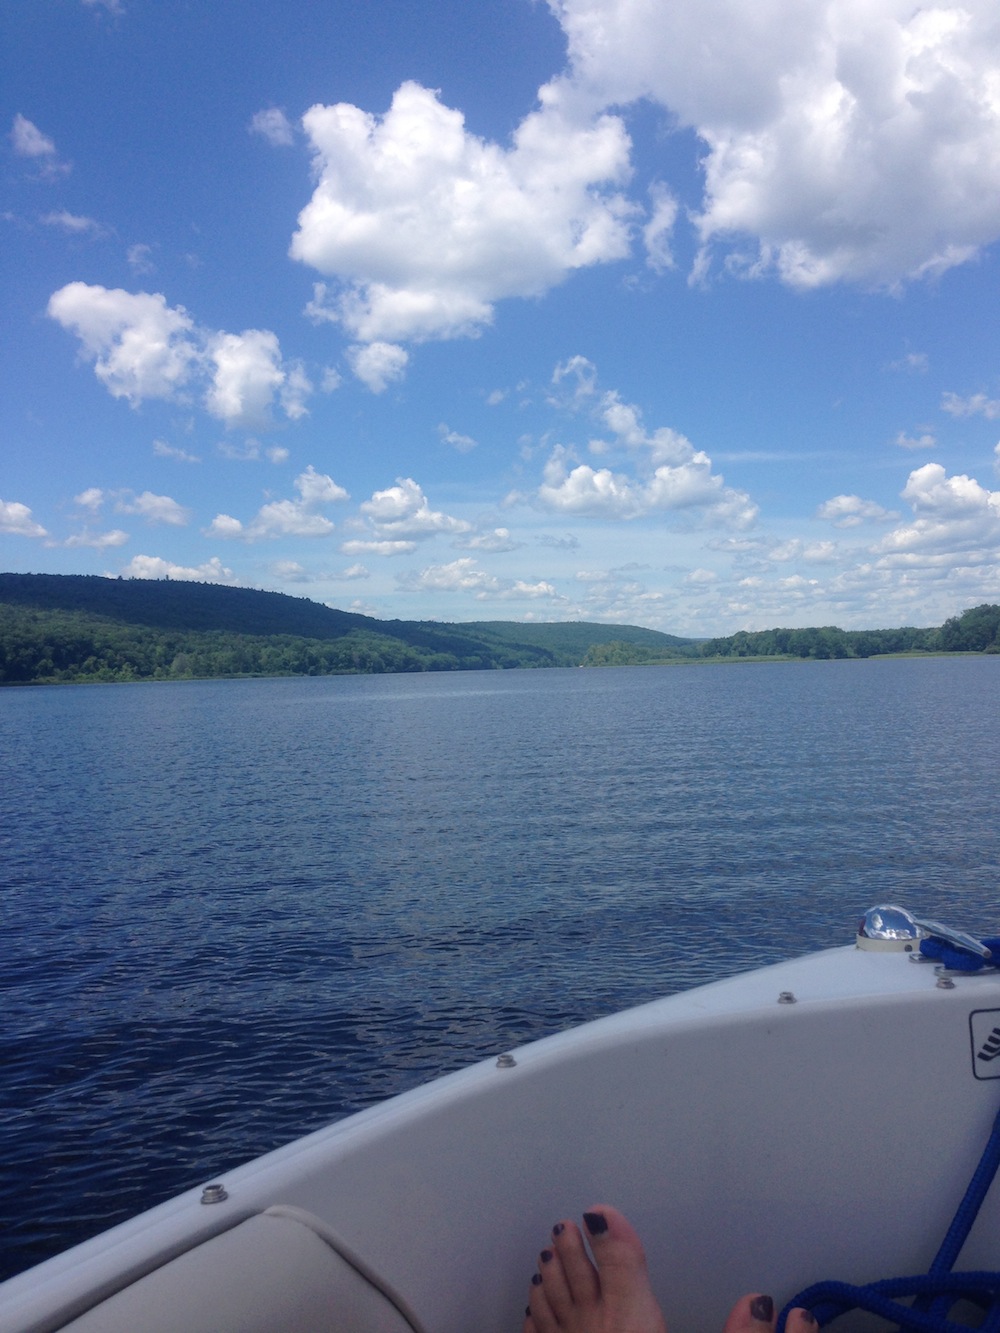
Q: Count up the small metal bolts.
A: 4